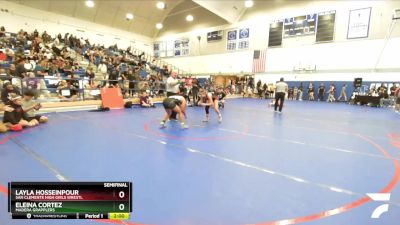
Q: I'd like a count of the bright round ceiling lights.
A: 6